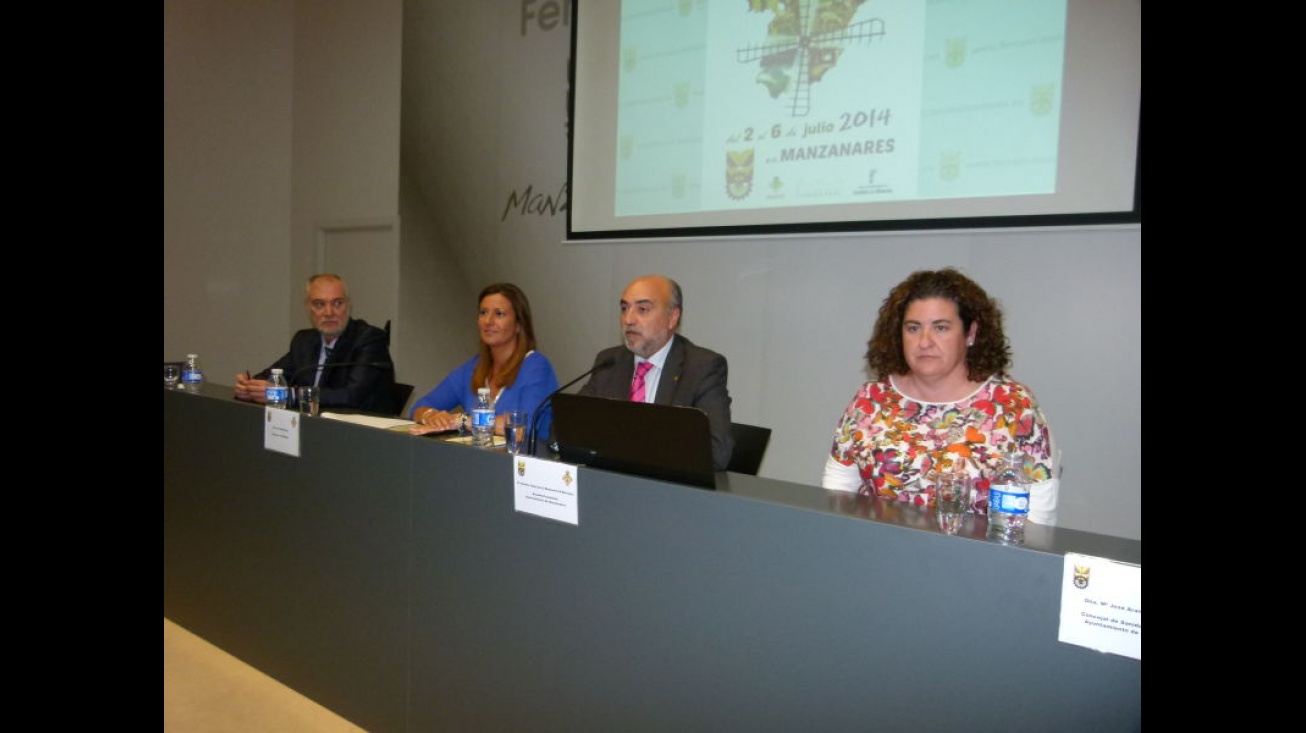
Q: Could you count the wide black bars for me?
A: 2